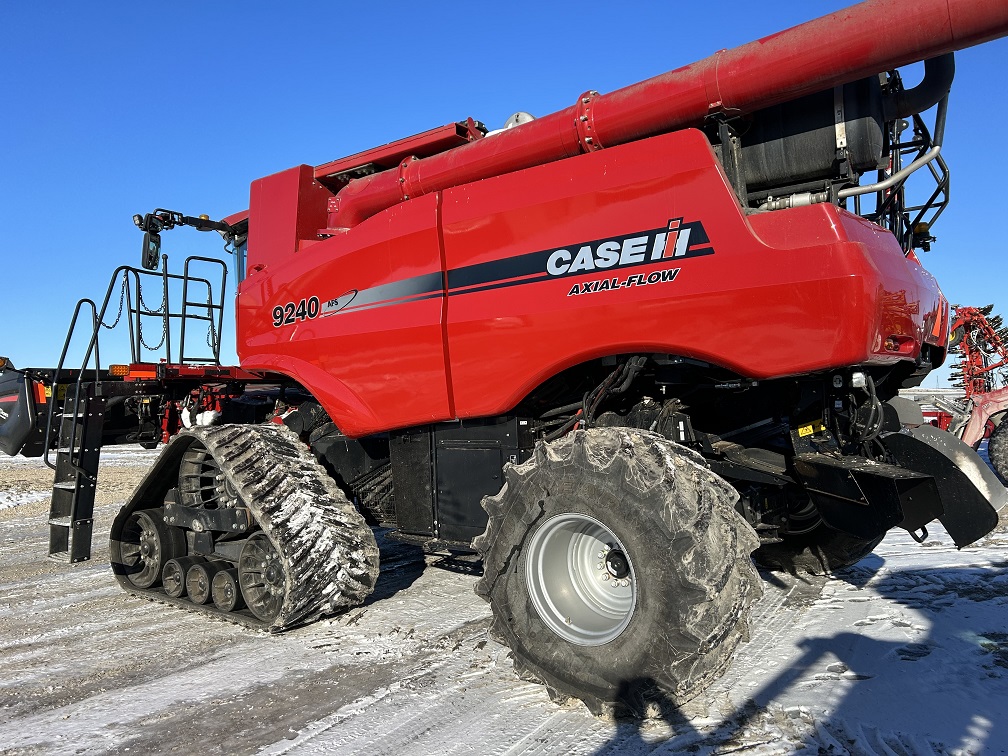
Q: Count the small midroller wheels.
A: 3